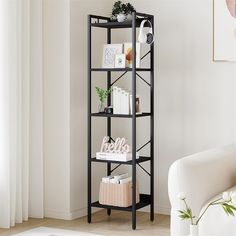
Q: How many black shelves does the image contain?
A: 5